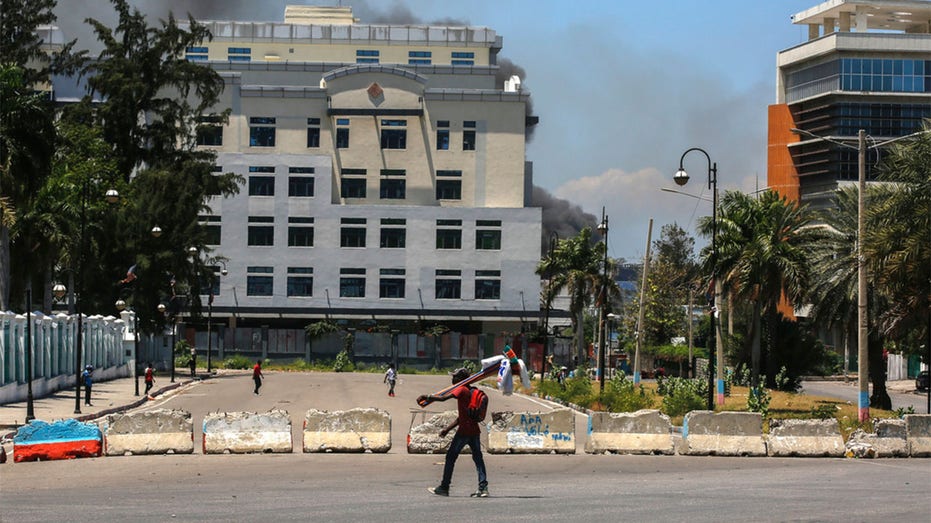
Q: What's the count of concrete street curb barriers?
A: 11